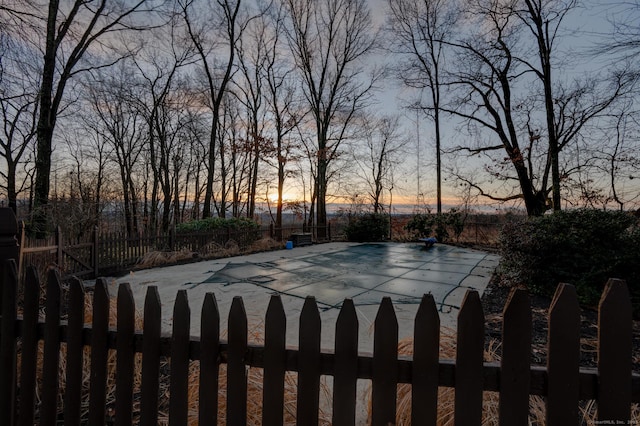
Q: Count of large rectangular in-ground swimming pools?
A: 1